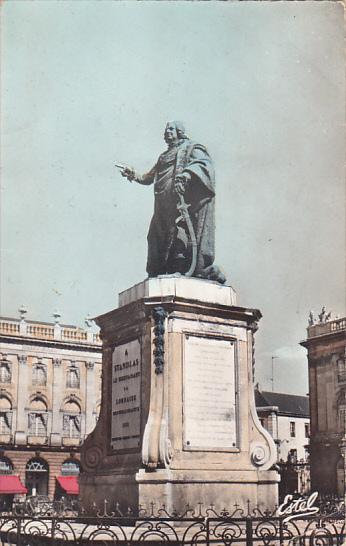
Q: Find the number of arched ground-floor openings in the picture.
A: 3